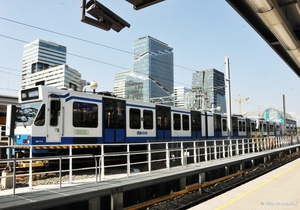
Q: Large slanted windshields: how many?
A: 1